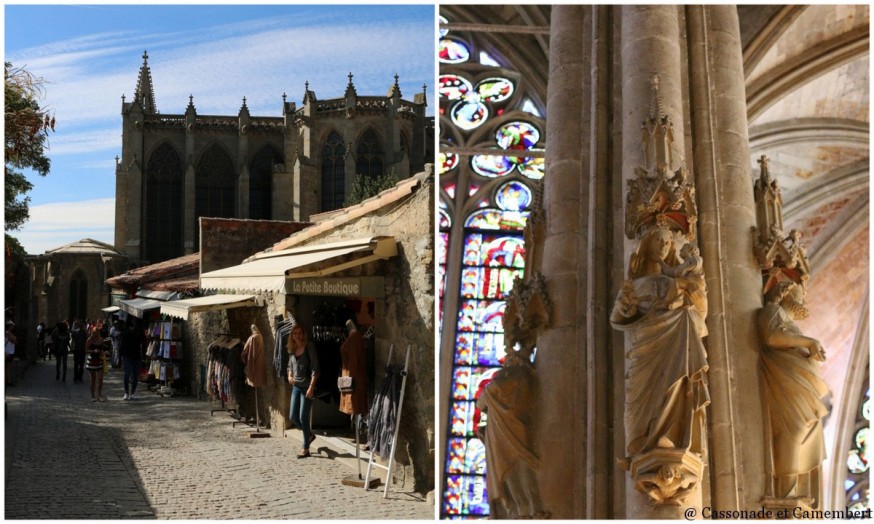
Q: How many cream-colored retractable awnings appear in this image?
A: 2